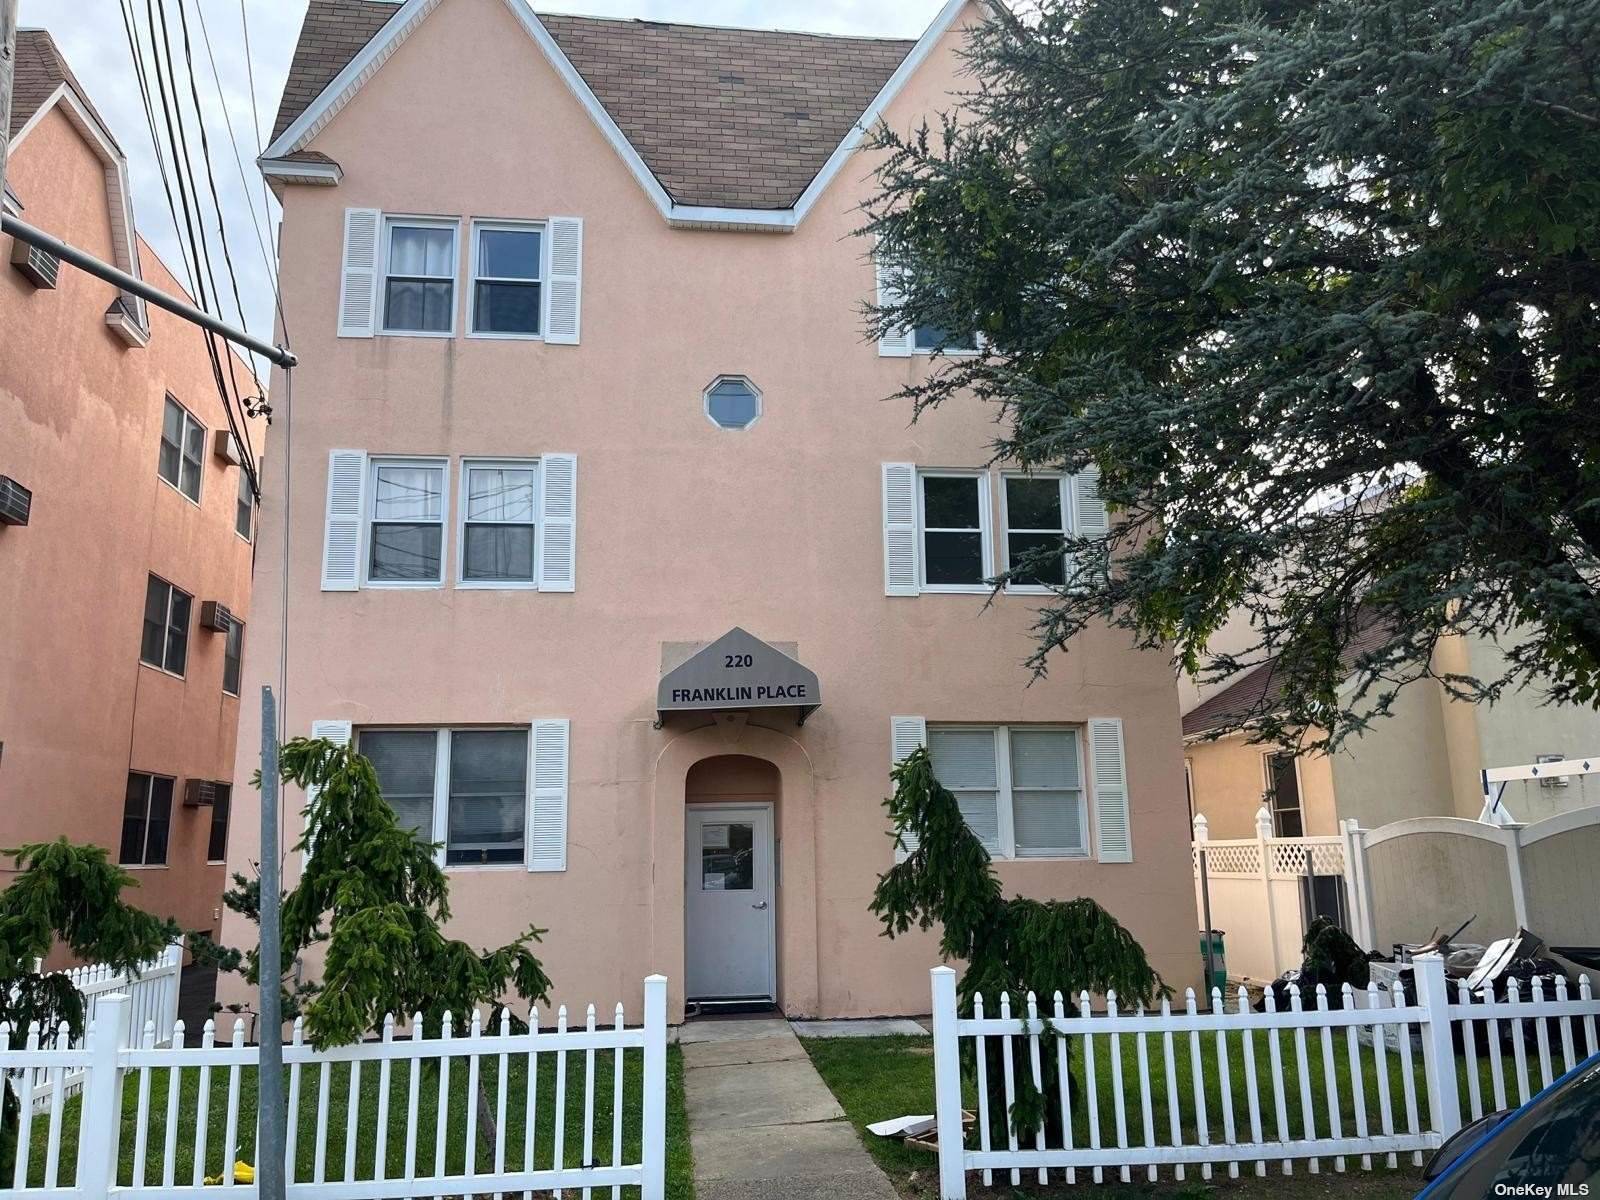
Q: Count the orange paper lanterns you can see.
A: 0